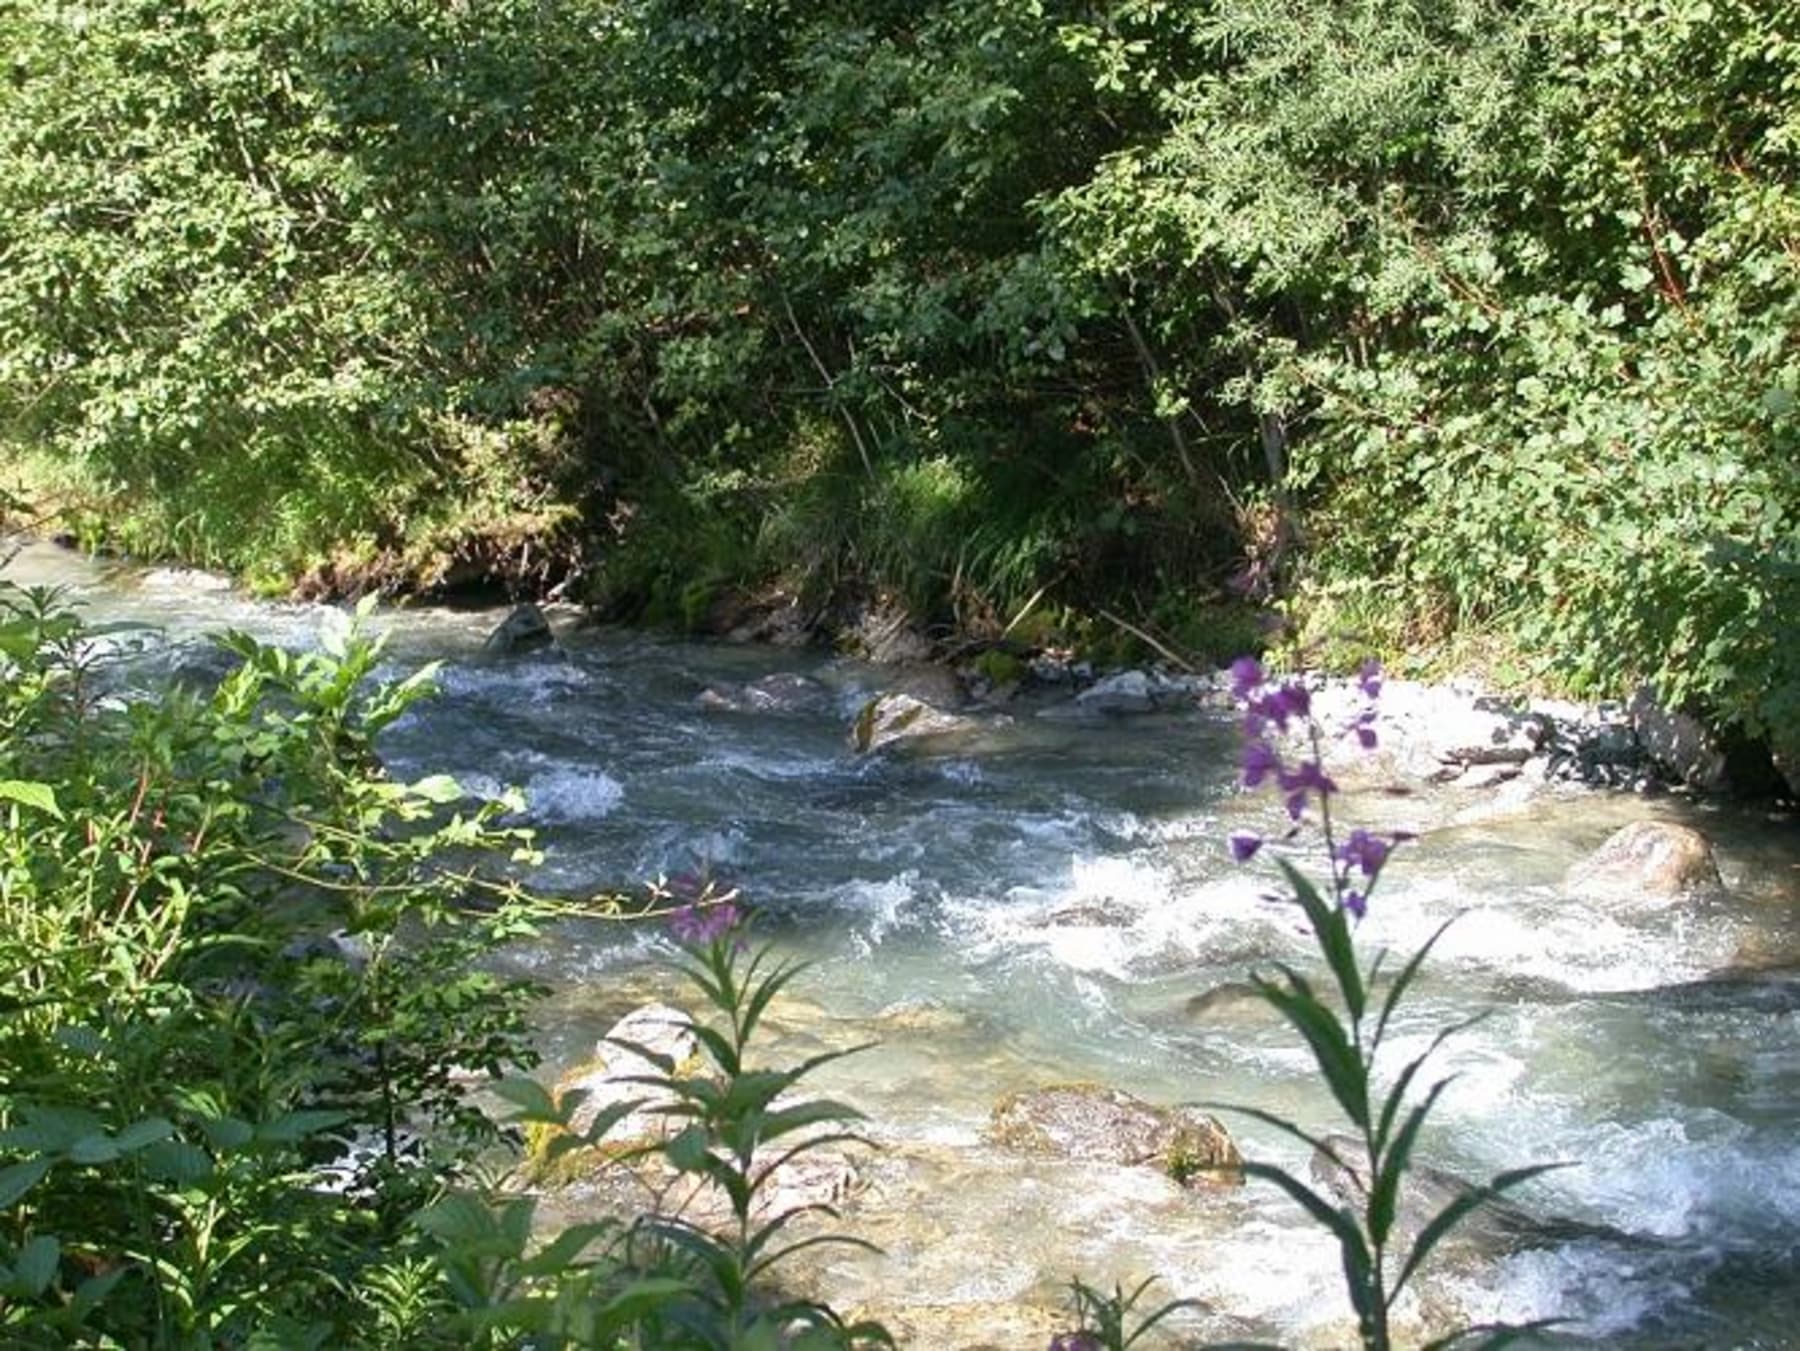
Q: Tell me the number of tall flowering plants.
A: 2